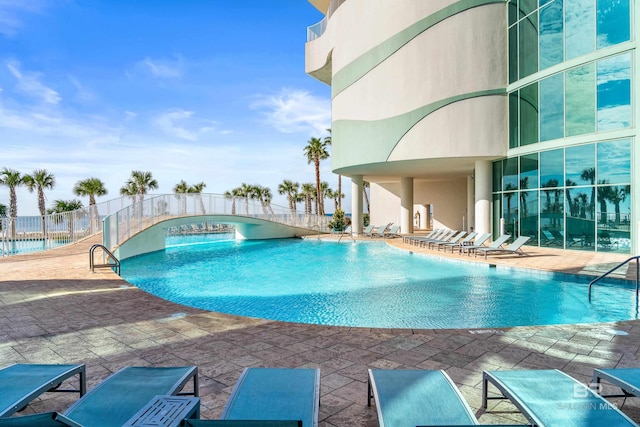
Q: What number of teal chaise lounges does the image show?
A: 6